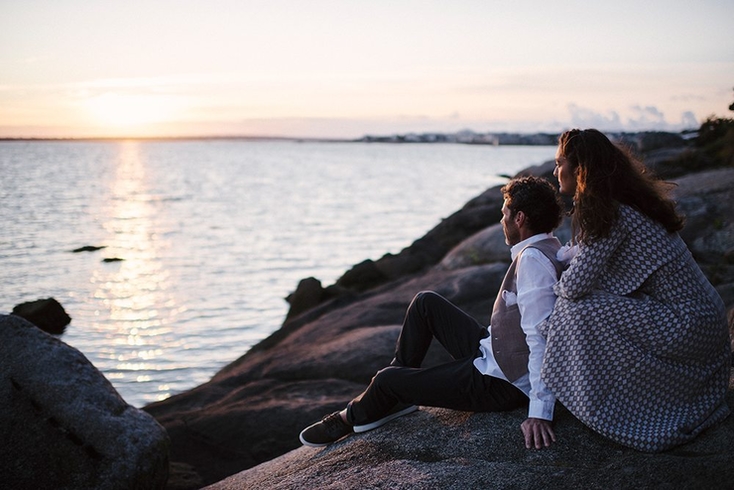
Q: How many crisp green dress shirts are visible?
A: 0